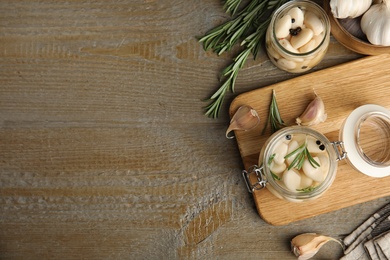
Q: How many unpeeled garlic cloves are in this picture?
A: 3